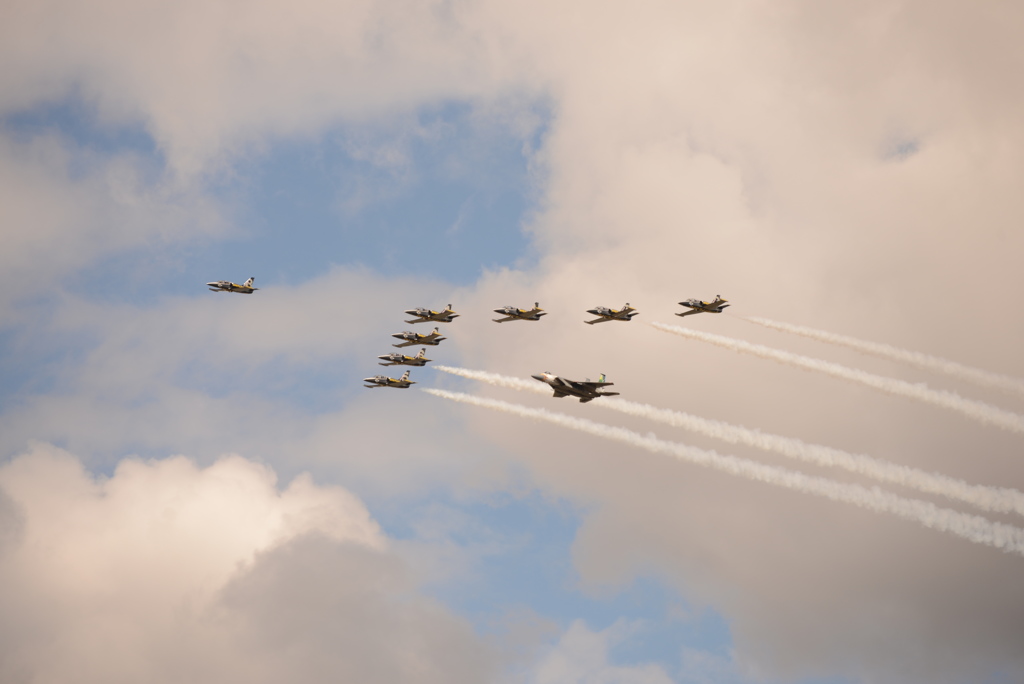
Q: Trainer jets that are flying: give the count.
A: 8